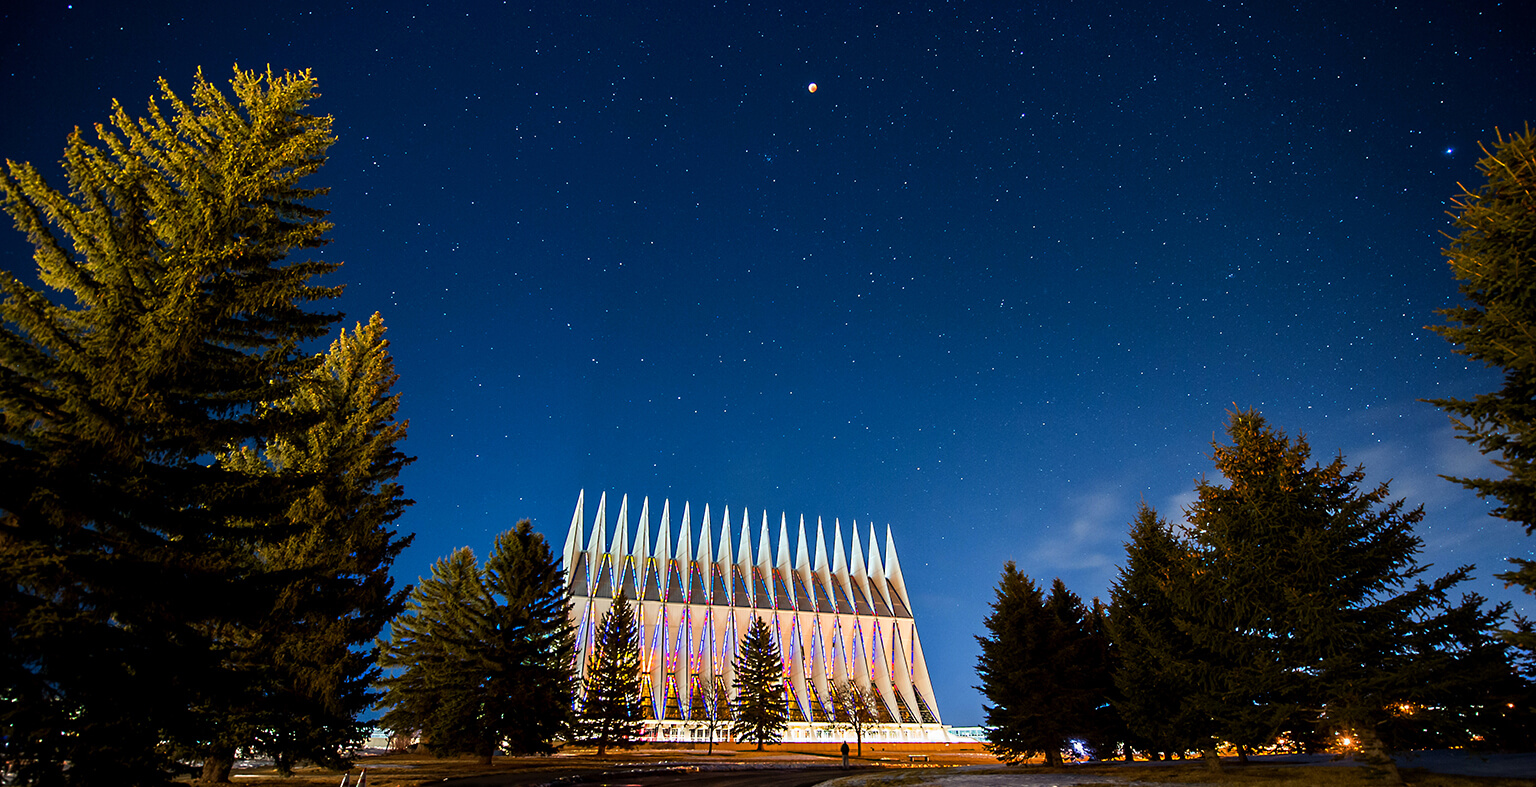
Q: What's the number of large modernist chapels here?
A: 1